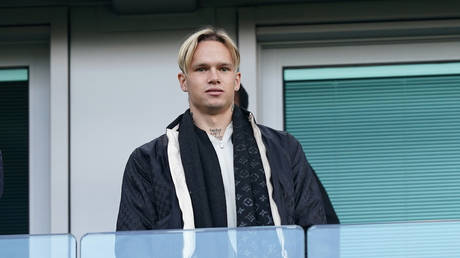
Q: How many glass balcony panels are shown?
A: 3